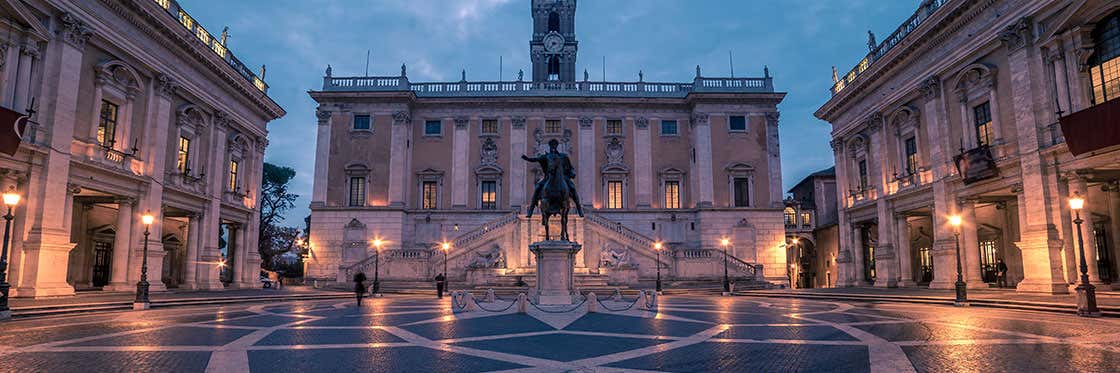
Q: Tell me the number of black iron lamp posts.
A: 8